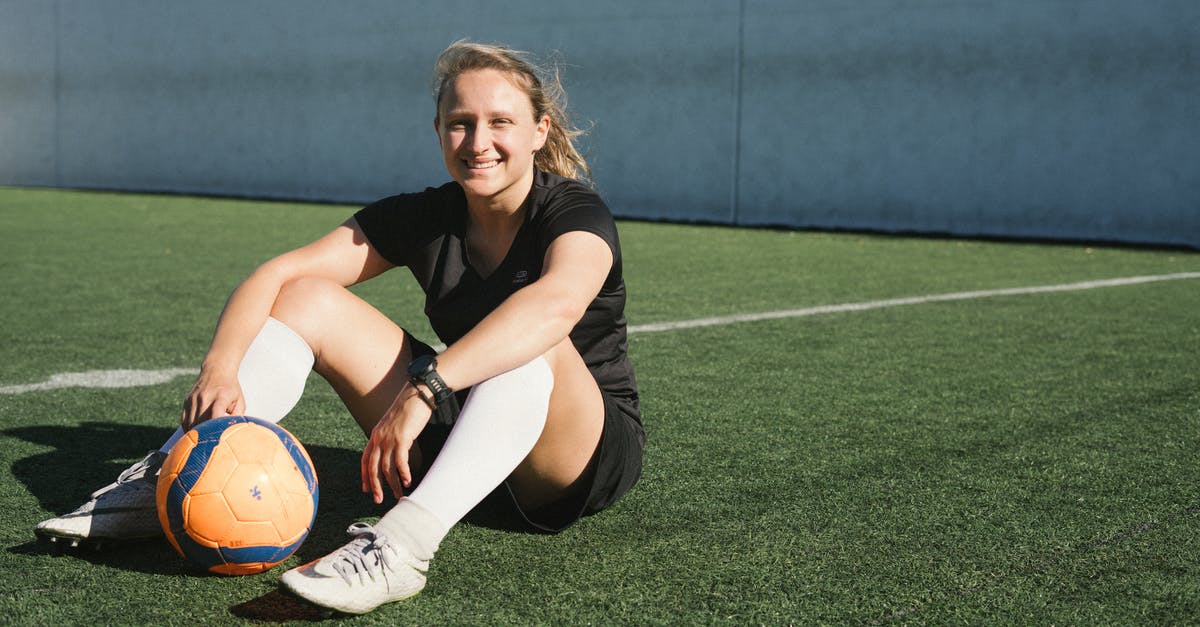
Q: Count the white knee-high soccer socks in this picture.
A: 2